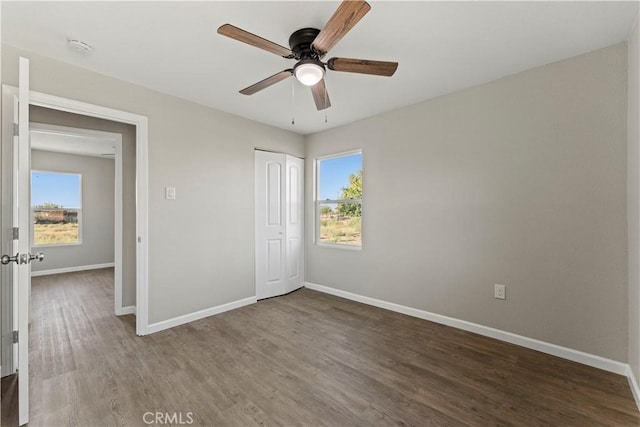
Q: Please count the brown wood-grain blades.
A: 5